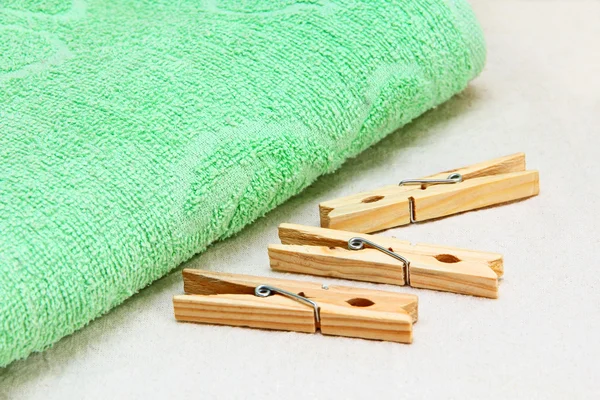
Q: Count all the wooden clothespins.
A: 3